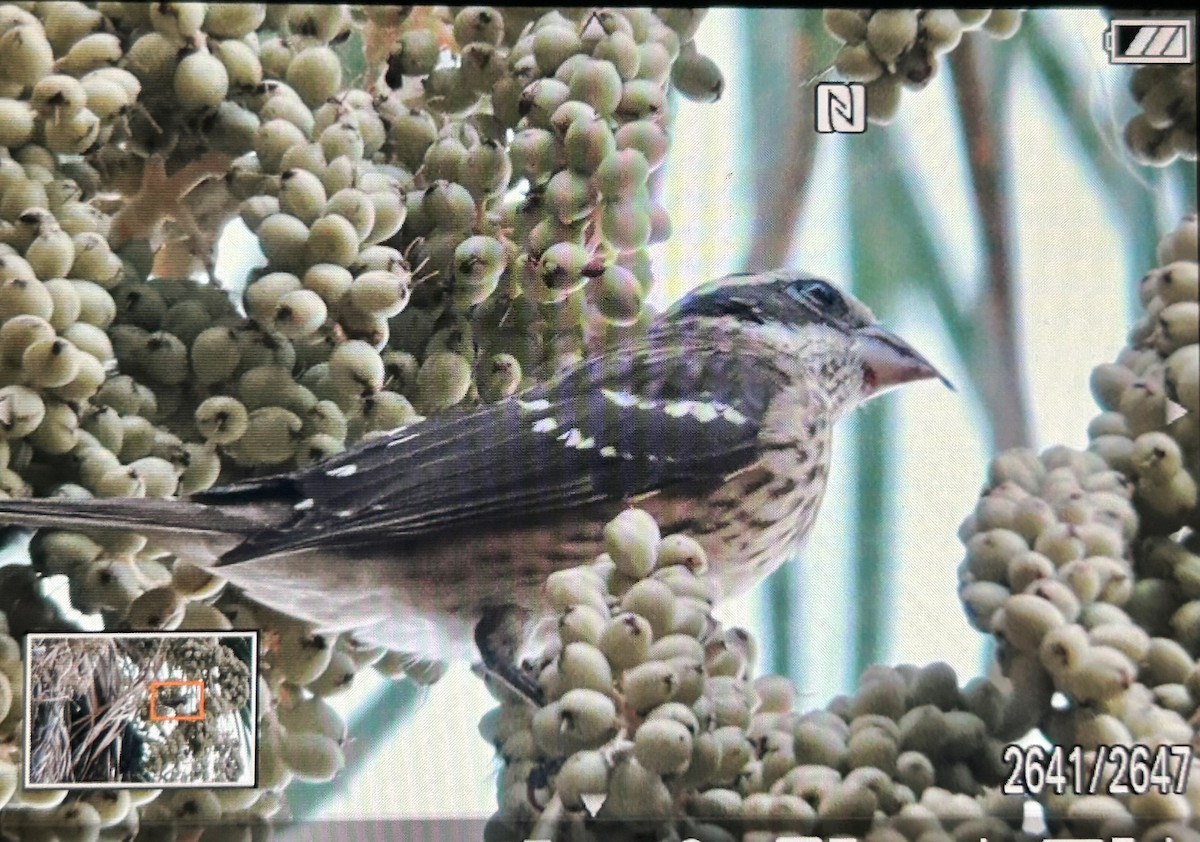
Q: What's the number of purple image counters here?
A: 0